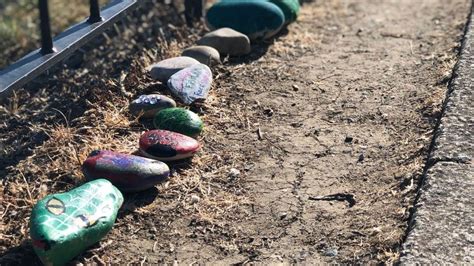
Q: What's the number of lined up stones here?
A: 11